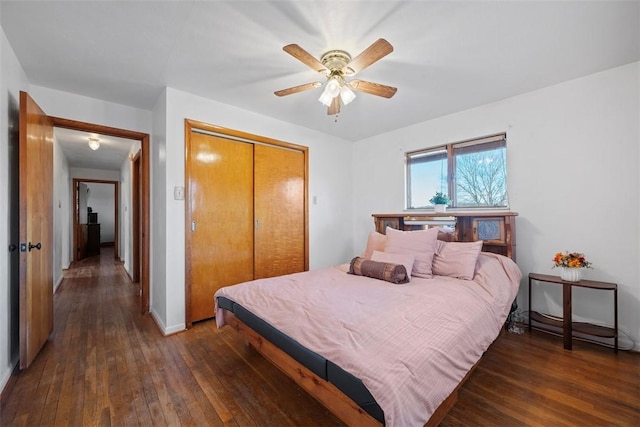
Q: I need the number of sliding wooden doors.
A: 2